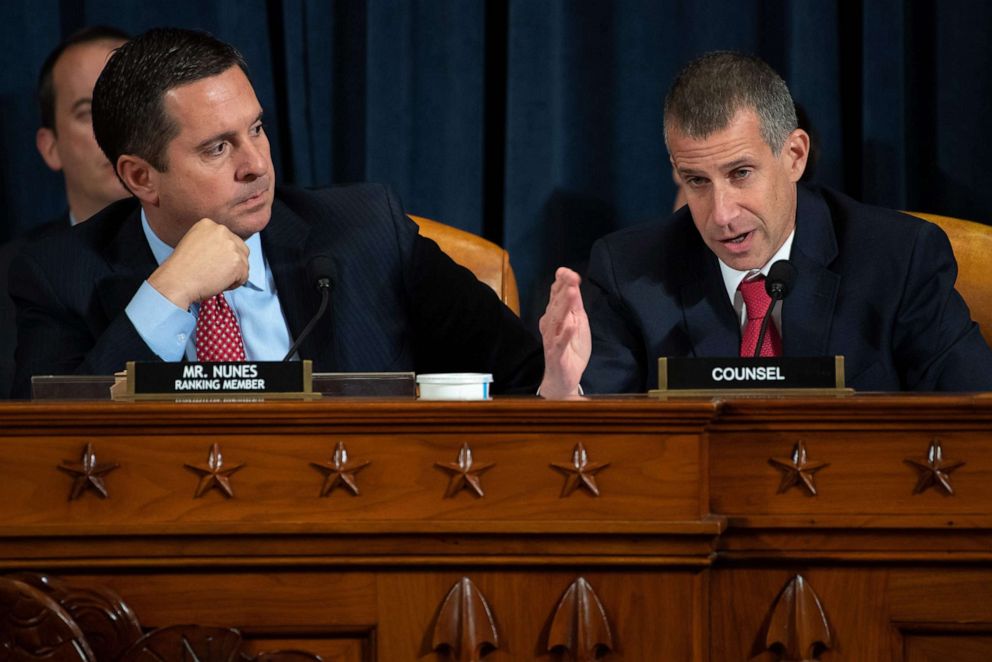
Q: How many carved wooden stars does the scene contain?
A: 7